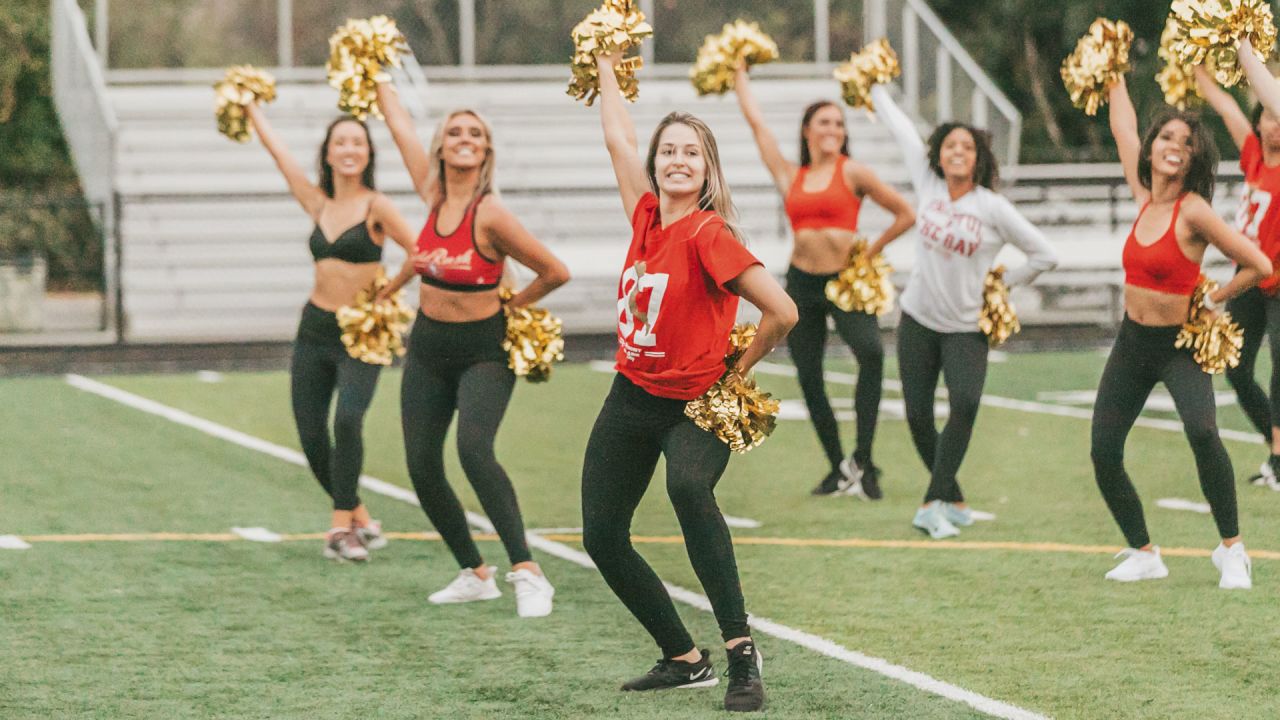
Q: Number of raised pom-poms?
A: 8